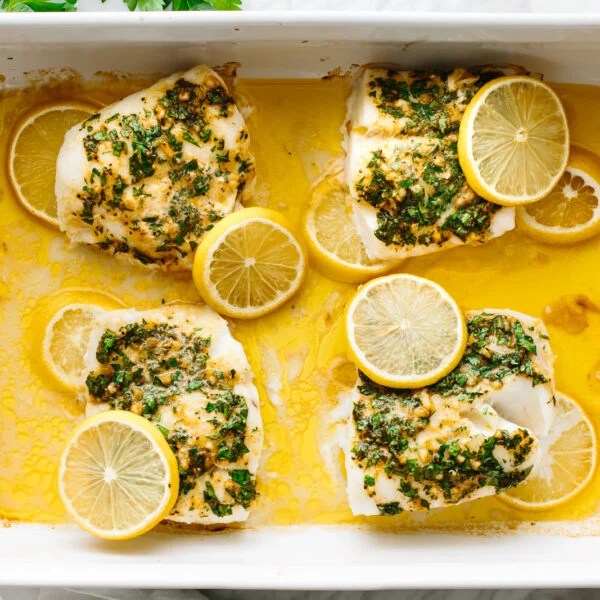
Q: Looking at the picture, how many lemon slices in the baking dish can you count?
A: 9